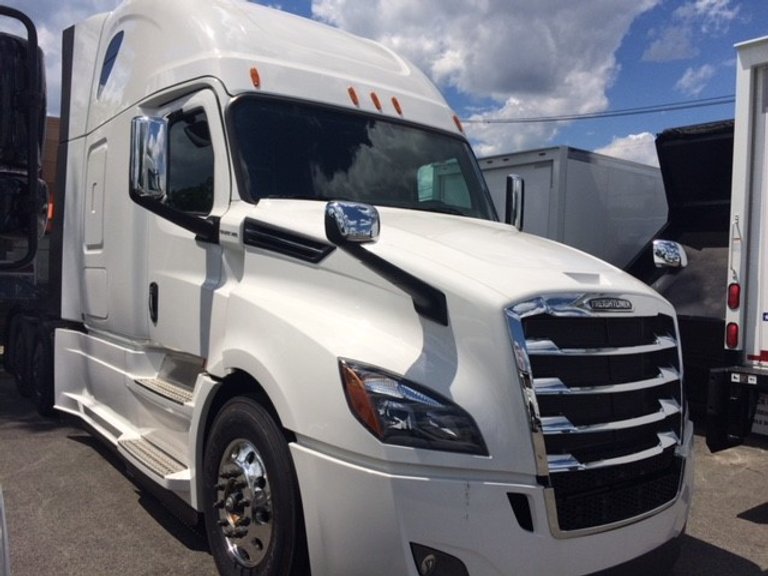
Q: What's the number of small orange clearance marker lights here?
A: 5